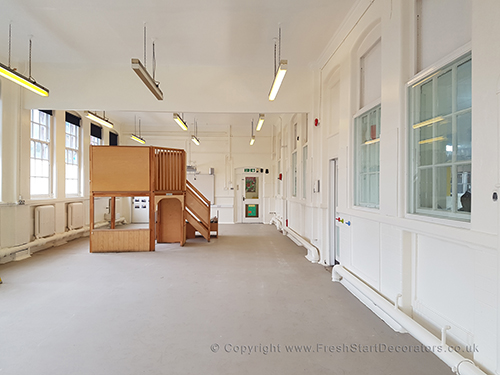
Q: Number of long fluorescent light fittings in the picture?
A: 9